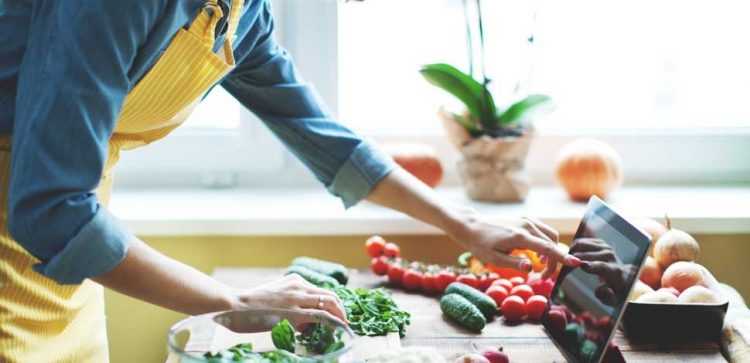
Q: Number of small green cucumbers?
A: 4